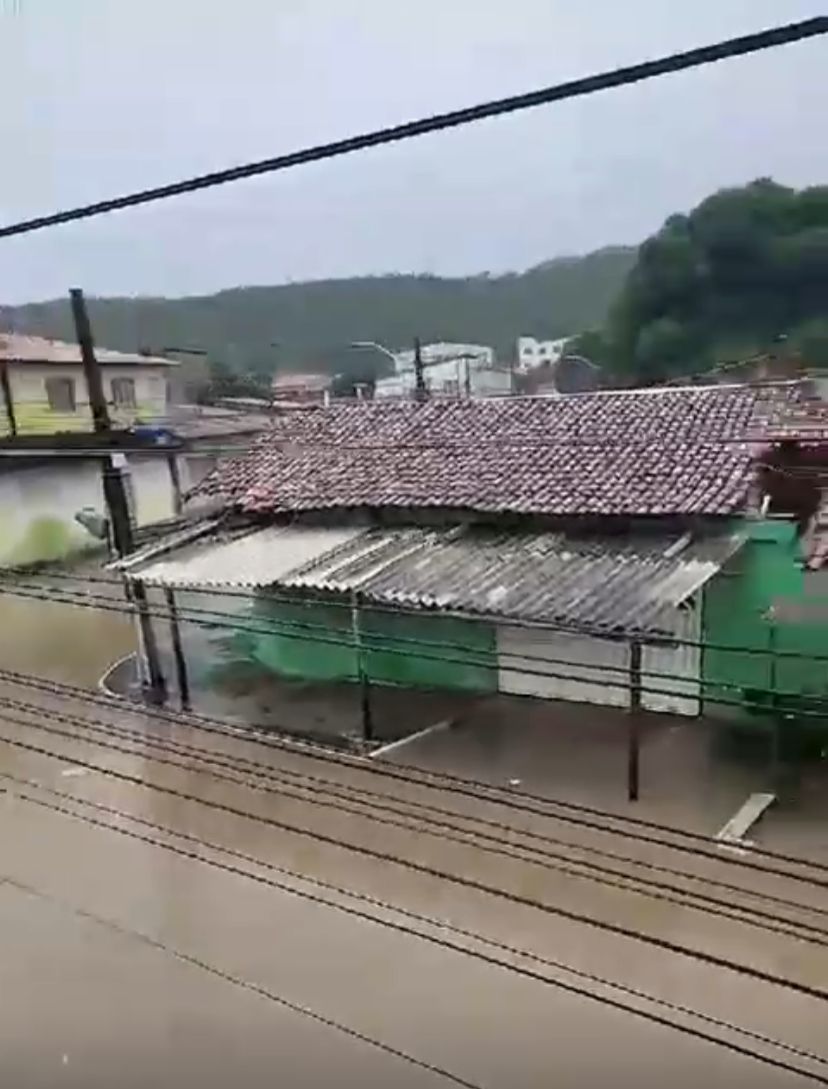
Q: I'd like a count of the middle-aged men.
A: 0